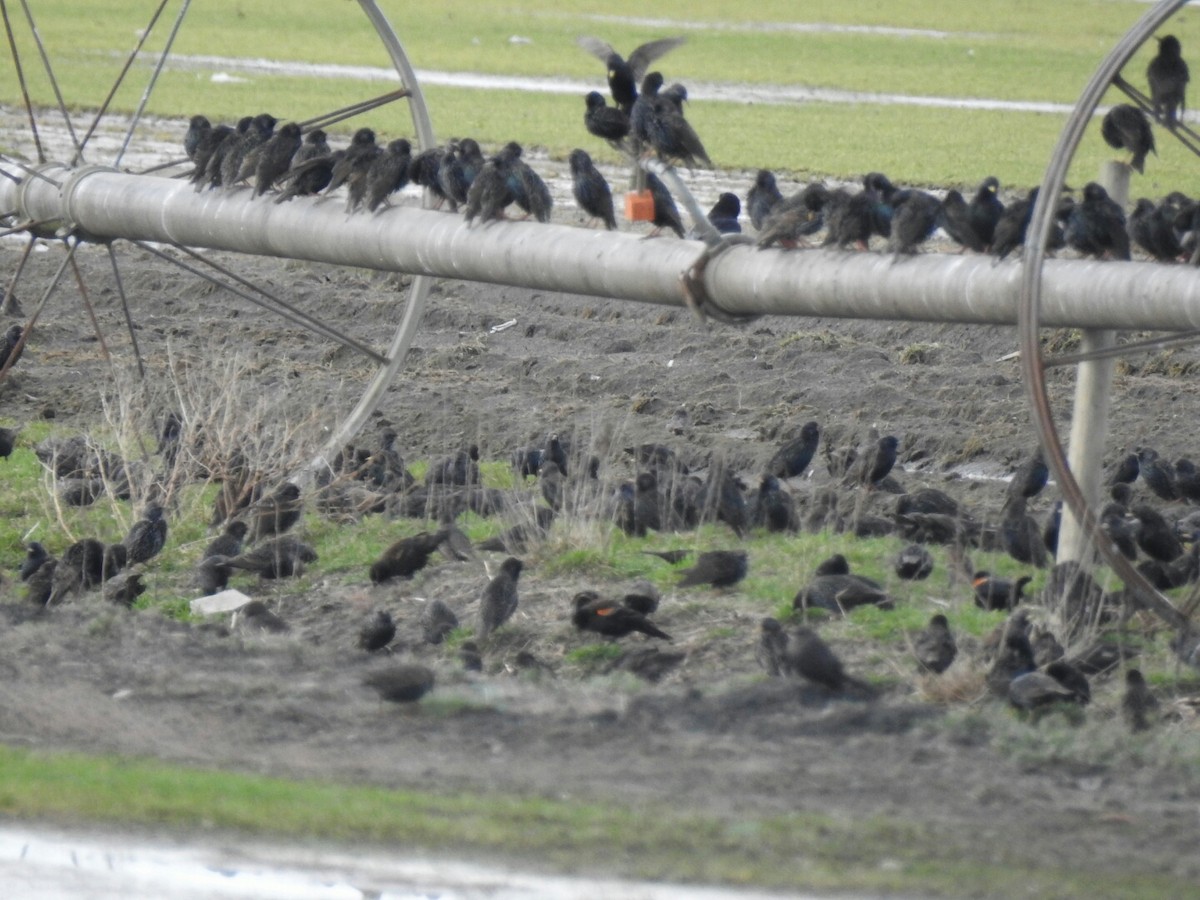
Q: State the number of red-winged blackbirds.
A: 2